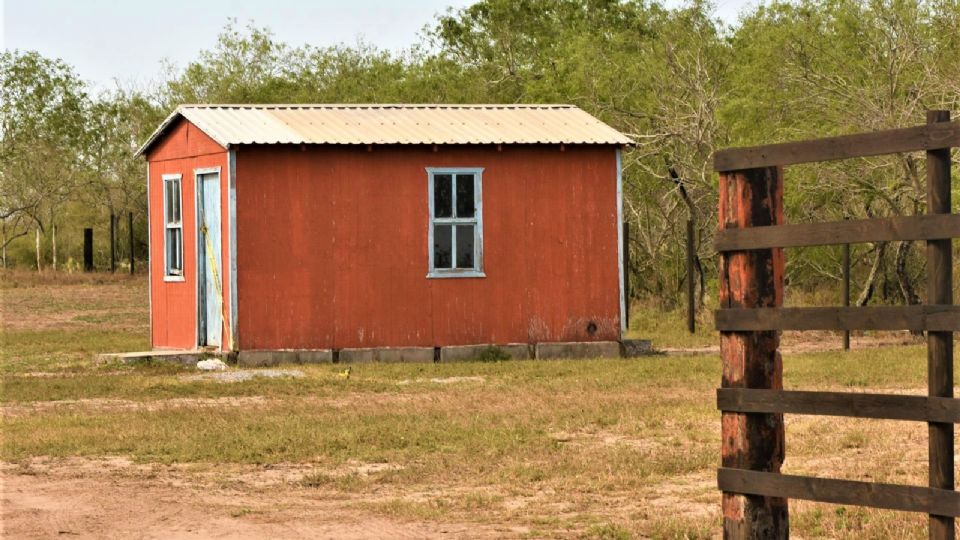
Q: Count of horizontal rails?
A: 5